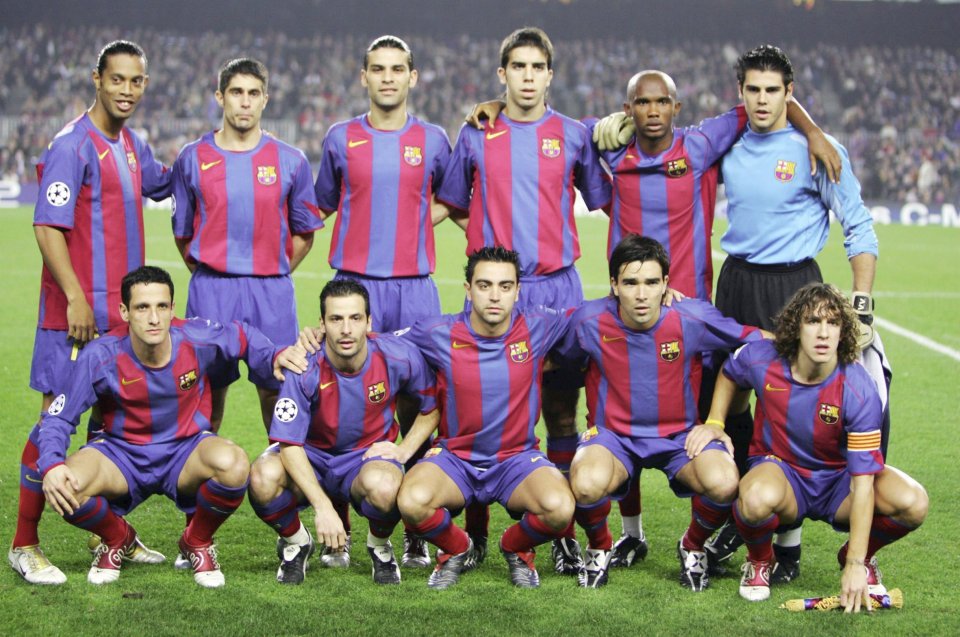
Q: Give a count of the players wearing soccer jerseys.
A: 11